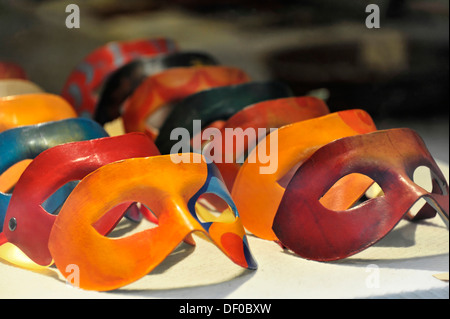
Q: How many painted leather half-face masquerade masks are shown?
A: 13